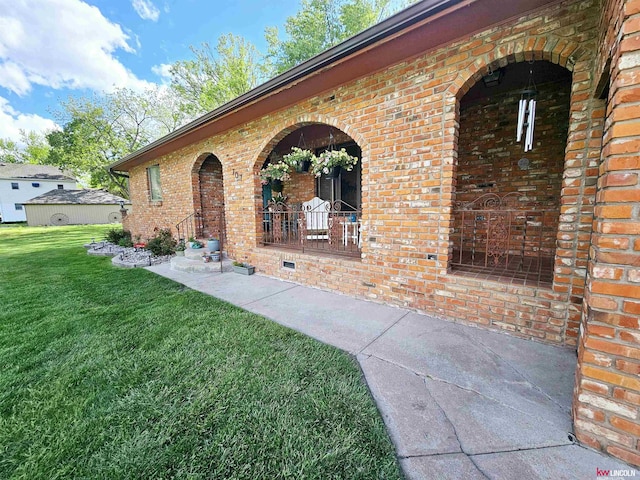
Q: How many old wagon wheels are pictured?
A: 2